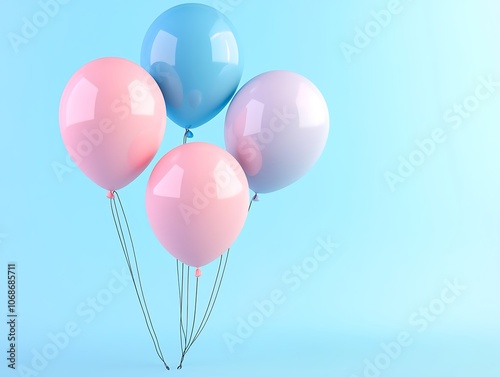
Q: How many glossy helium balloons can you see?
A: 4